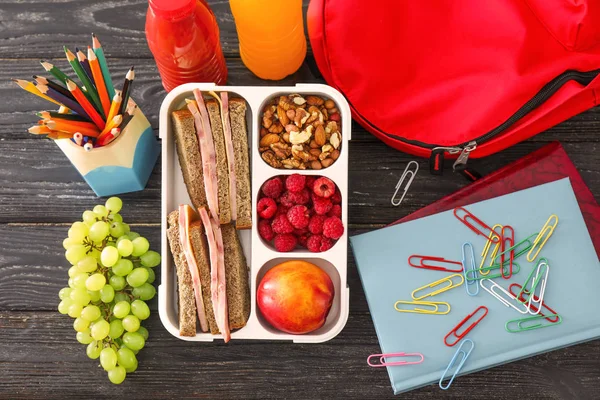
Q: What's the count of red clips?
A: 5